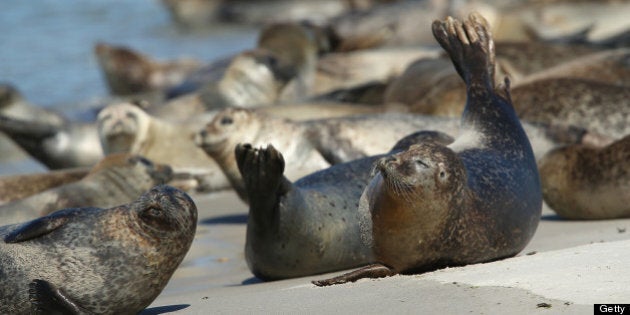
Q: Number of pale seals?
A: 2